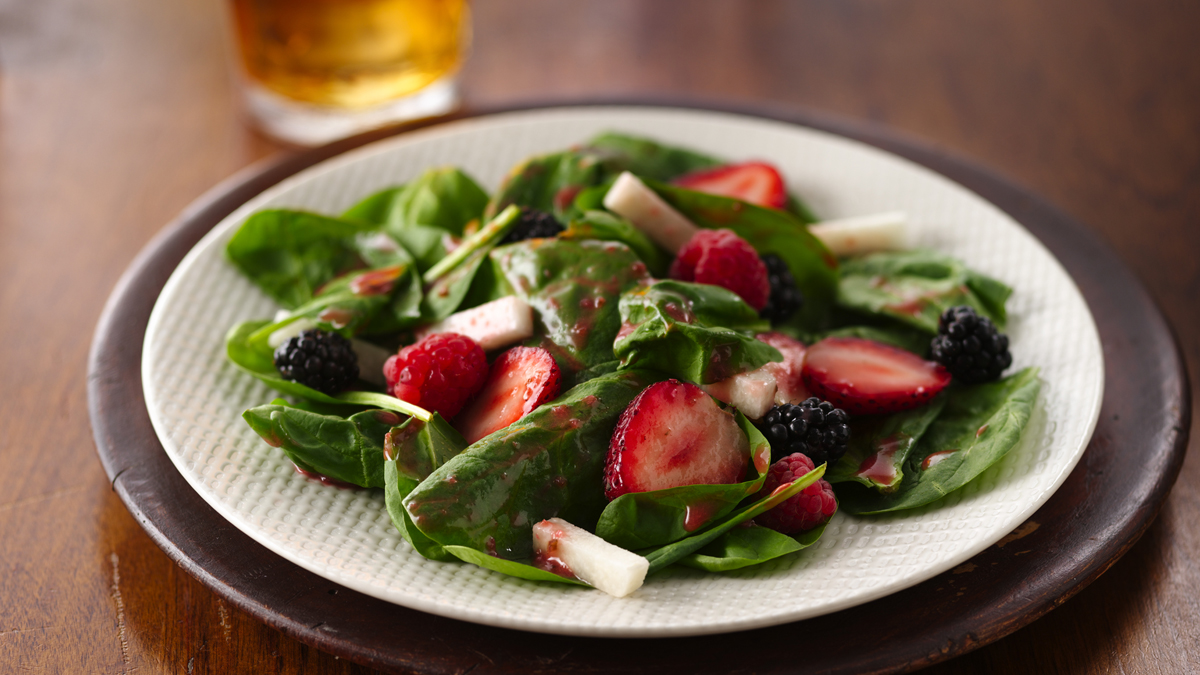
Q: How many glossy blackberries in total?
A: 5